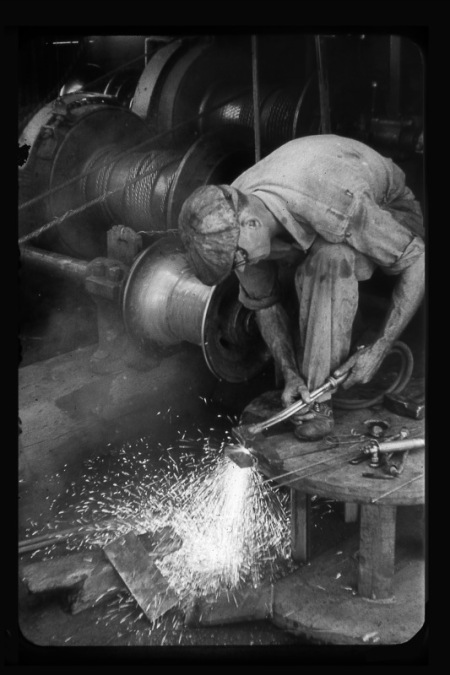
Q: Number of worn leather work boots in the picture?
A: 1